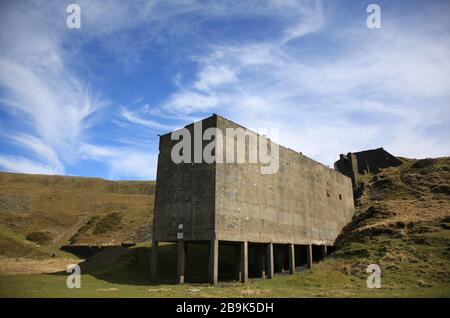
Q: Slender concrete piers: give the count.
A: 8